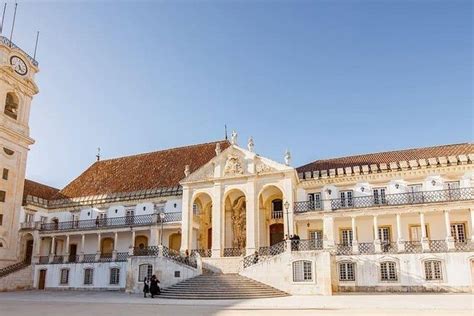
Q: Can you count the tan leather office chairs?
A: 0